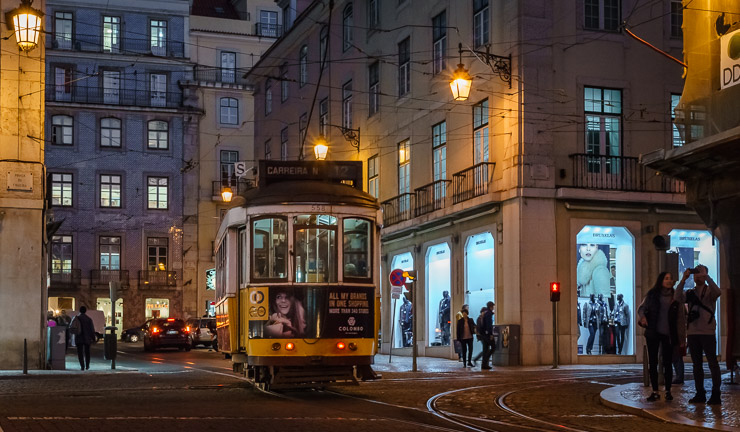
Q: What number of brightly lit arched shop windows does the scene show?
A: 5